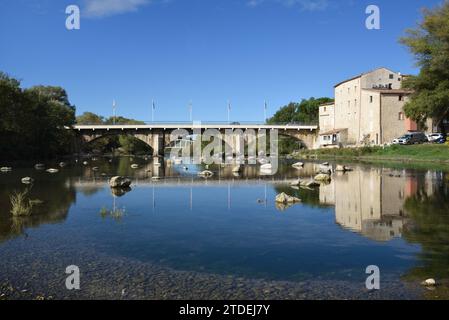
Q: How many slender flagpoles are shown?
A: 5